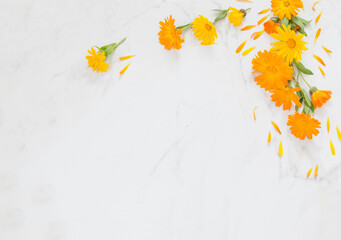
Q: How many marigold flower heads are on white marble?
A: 11